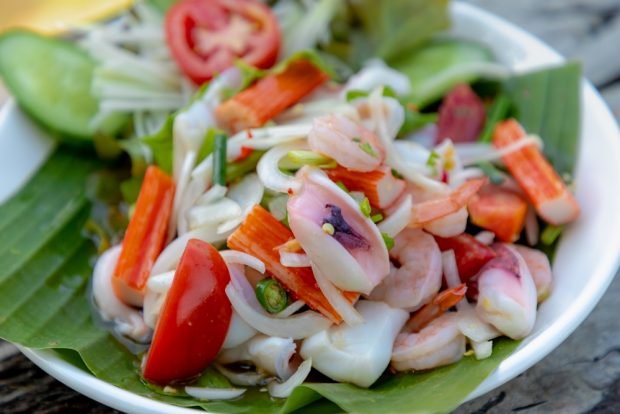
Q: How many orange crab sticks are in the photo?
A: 5